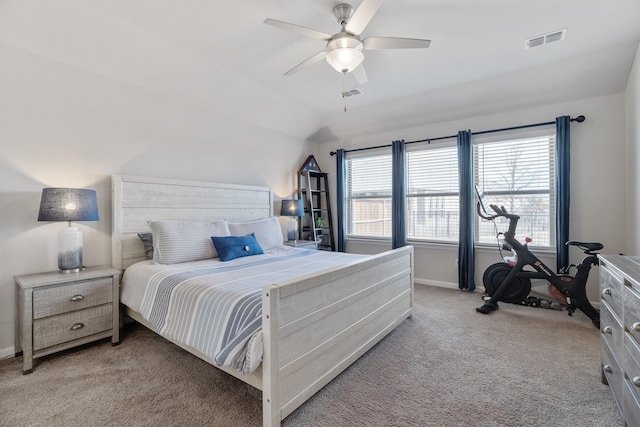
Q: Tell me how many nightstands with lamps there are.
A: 2